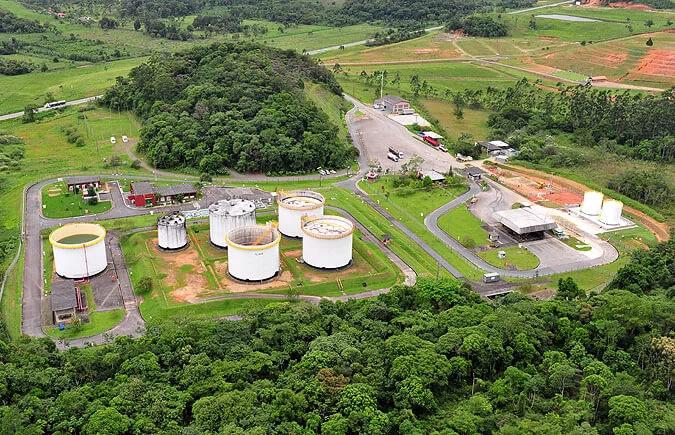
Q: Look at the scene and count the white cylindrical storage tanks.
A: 8